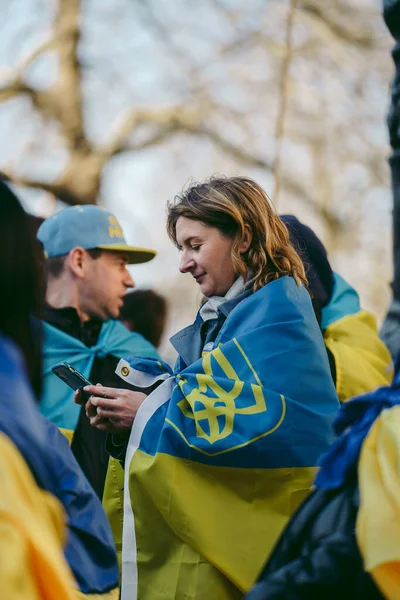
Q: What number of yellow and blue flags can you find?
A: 5